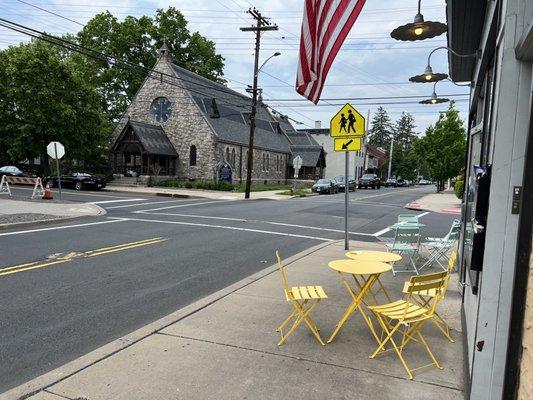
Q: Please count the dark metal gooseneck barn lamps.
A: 3